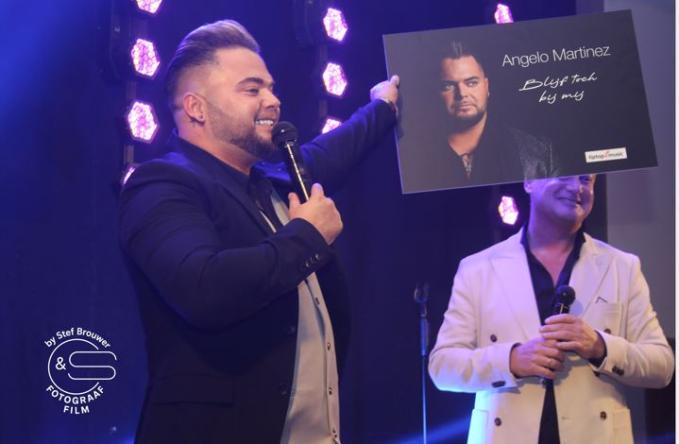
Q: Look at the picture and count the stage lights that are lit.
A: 9